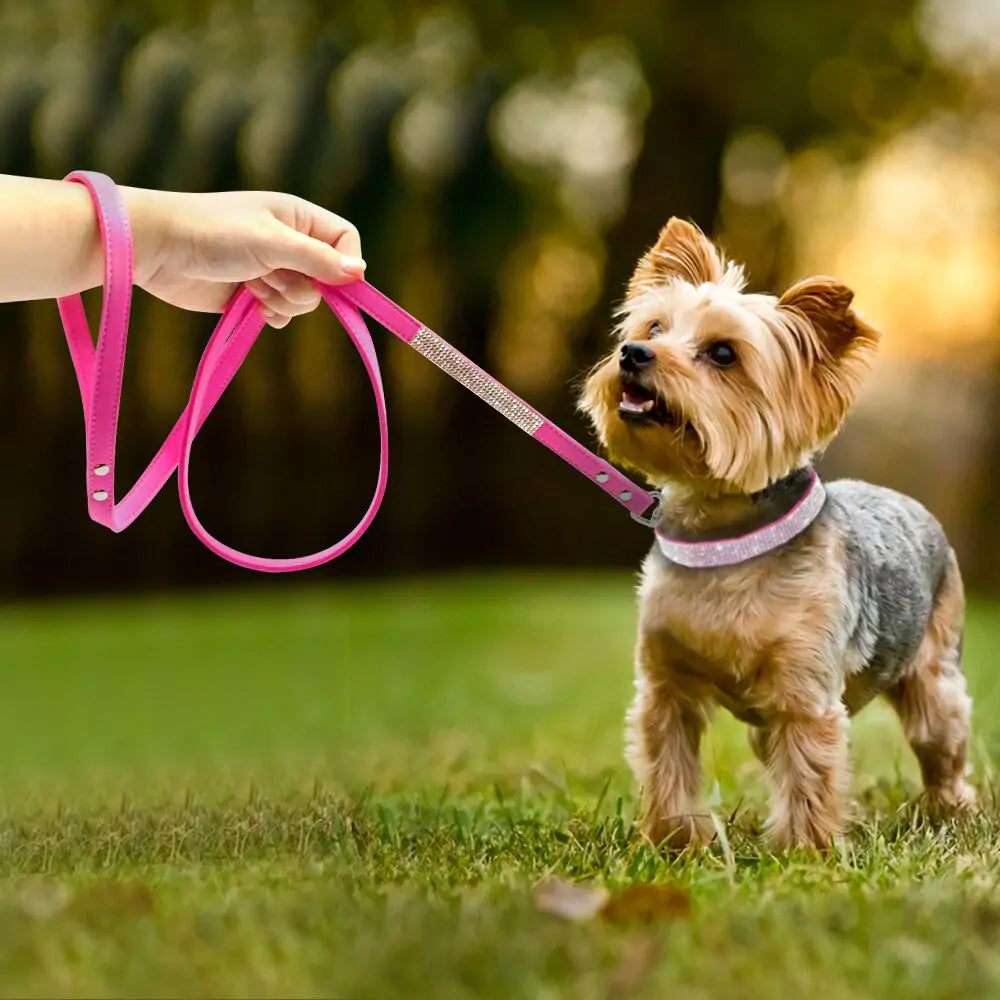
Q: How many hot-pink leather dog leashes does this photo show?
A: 1